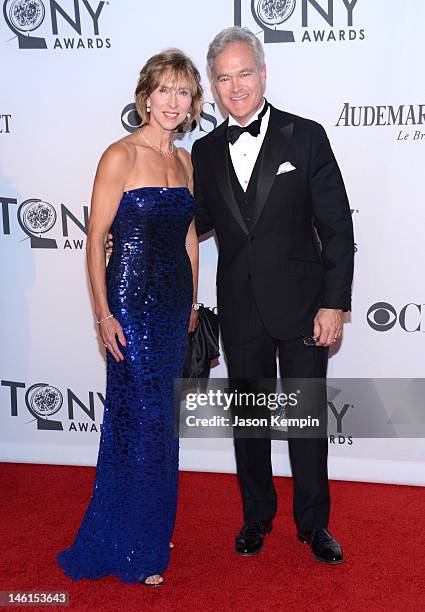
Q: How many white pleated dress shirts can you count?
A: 1